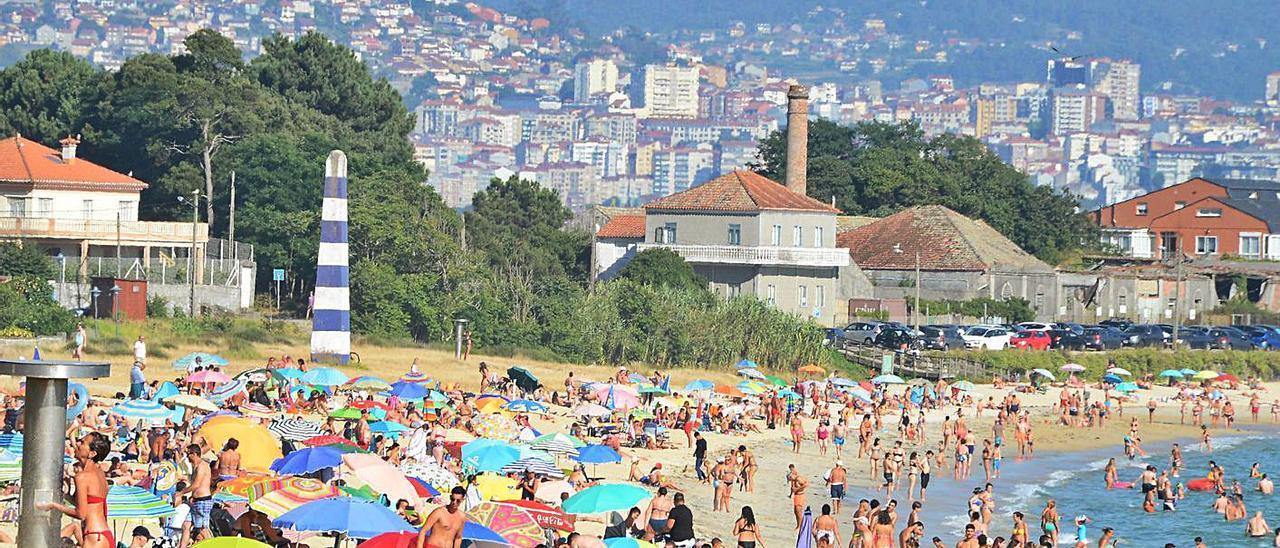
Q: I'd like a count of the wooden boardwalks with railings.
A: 1